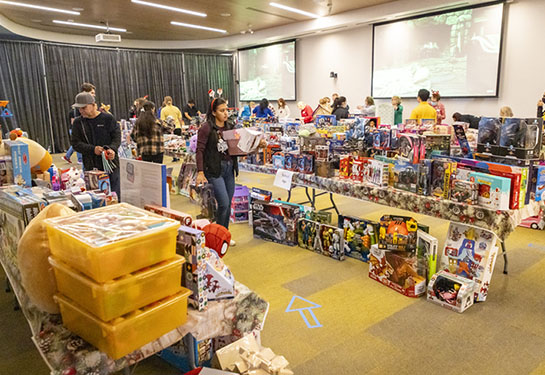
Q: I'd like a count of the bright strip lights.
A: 5